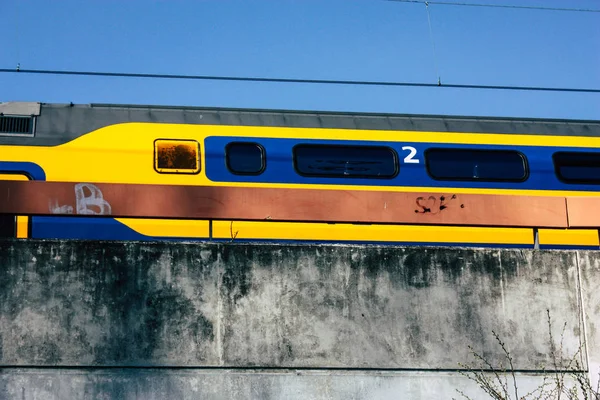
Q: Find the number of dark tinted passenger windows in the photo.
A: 4